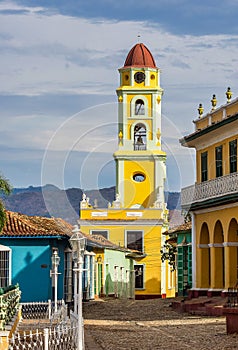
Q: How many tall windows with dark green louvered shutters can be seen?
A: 3